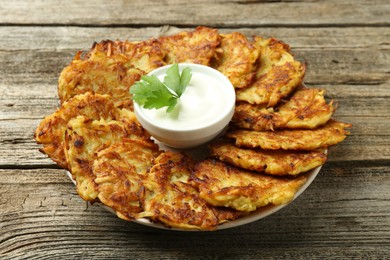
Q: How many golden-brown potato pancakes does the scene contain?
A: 14